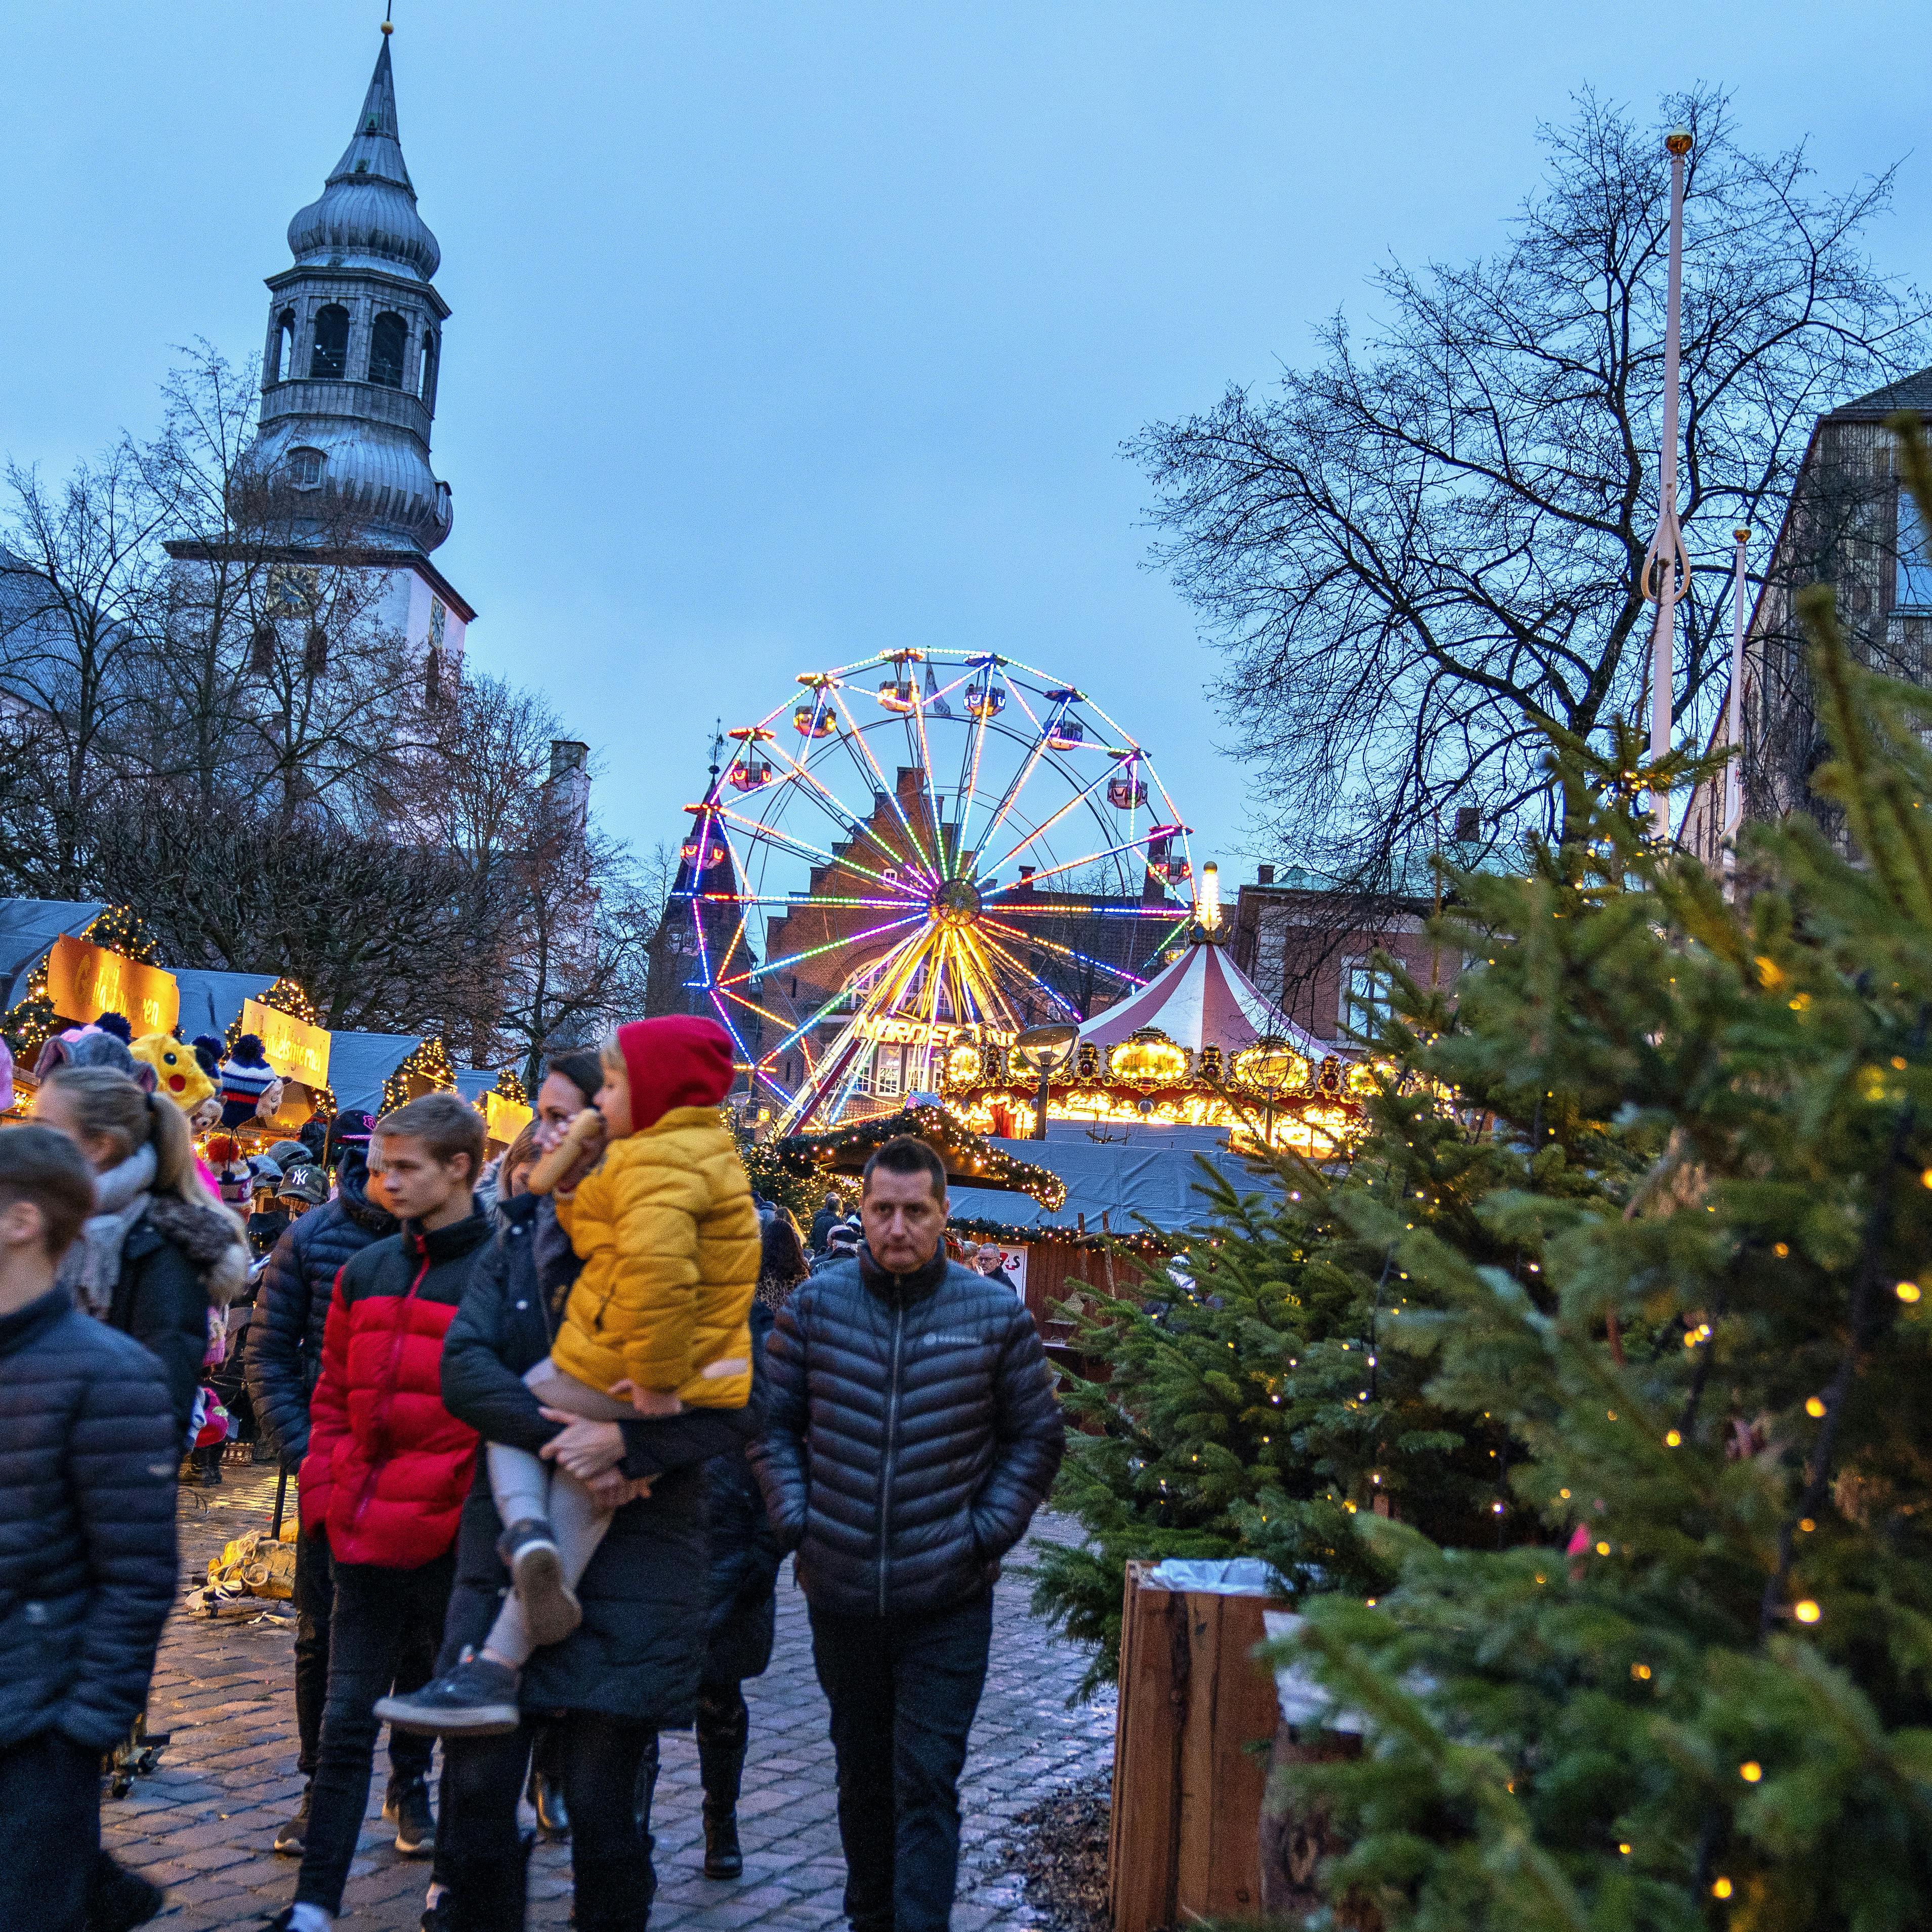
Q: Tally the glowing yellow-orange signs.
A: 3